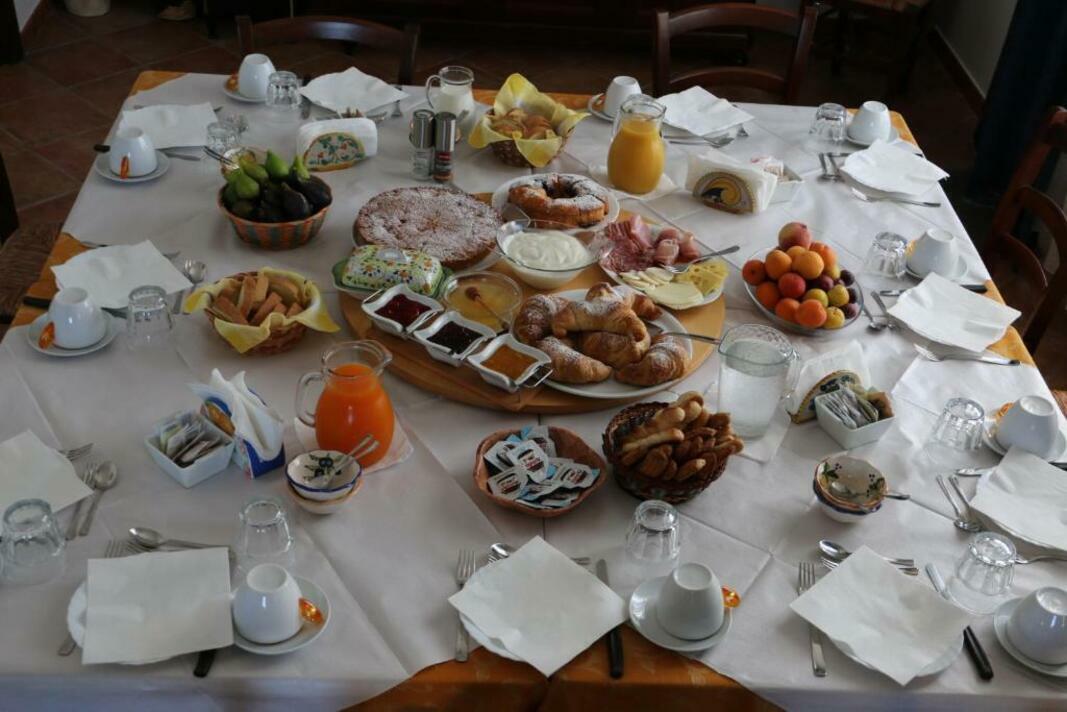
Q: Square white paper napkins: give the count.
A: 11